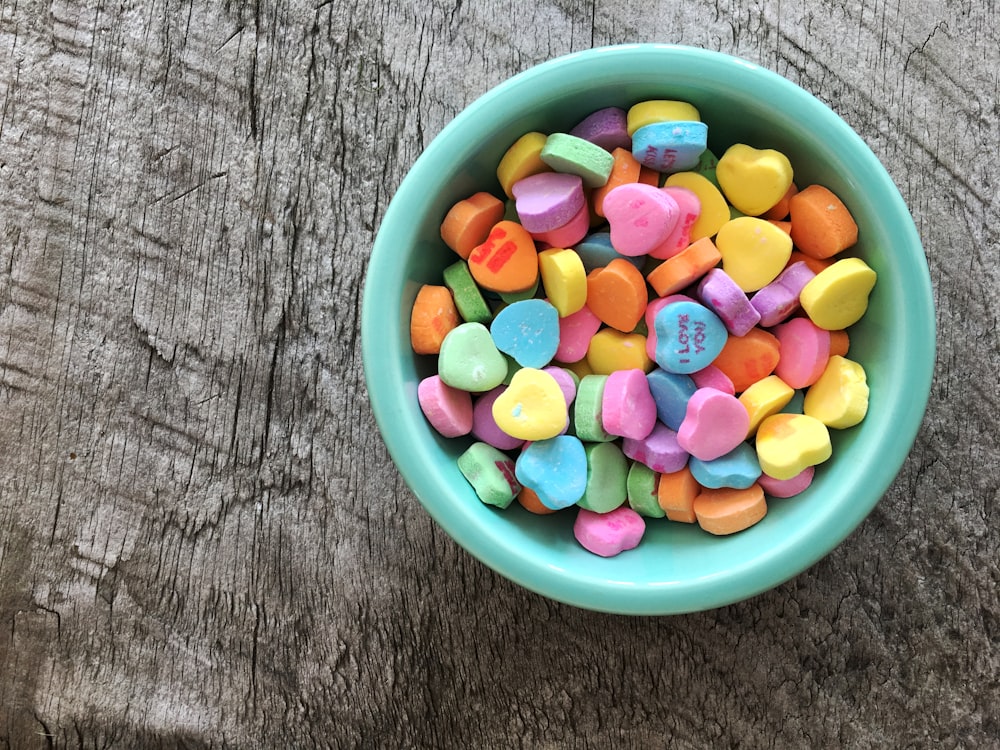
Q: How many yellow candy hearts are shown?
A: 12